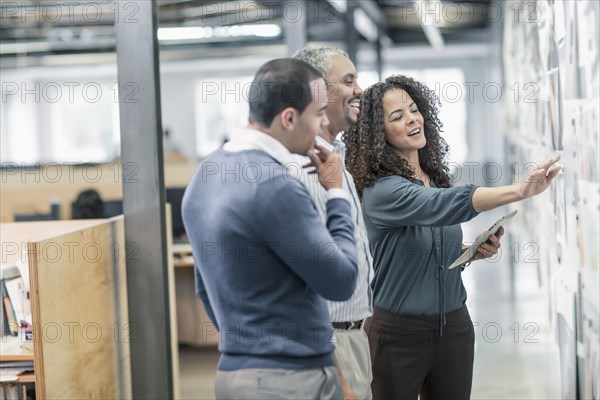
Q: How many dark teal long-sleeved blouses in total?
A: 1